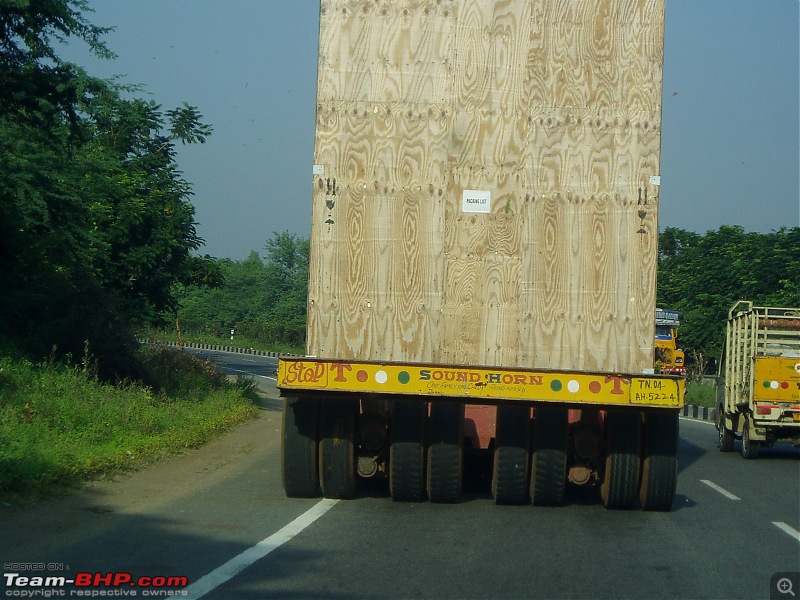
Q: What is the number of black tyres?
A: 10